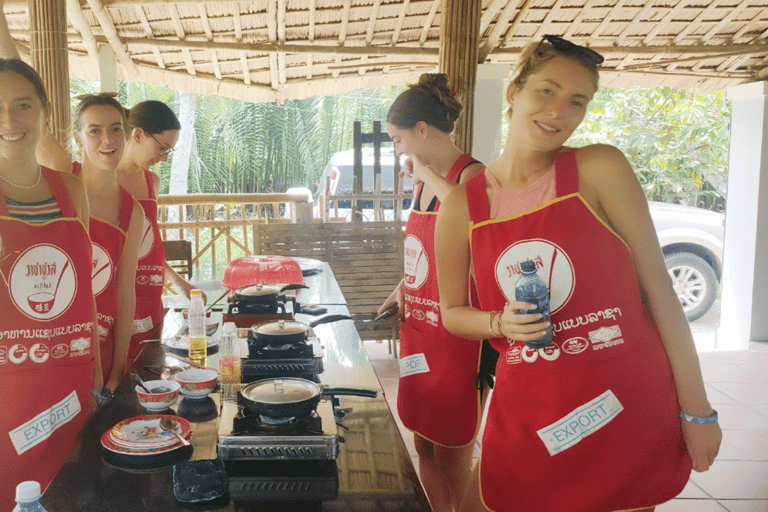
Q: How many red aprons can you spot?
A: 5